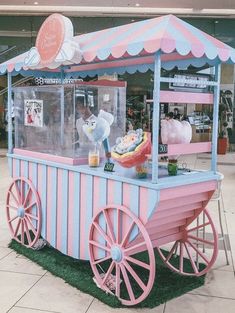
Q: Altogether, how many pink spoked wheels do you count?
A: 3